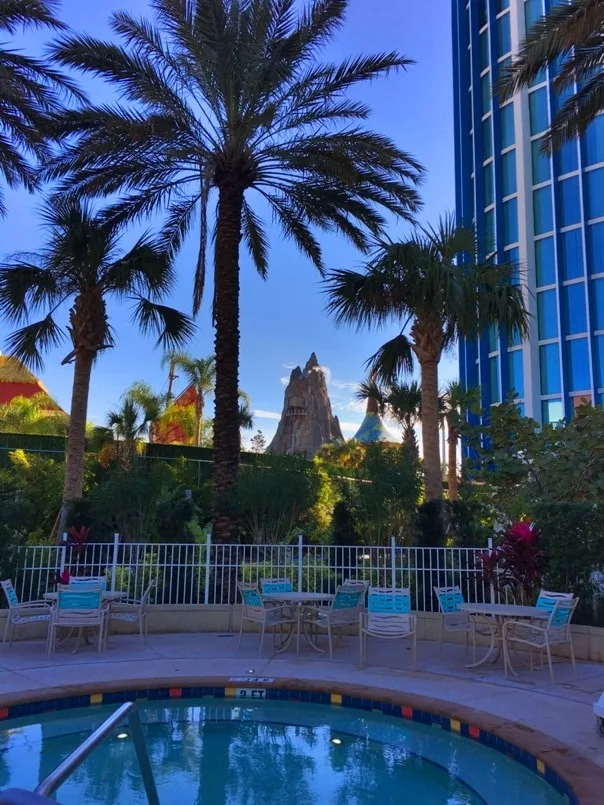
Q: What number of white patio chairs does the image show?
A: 12